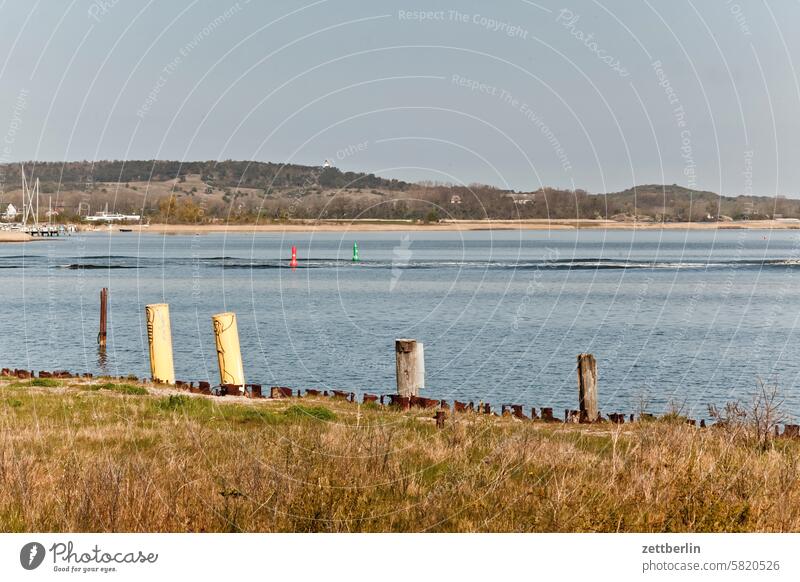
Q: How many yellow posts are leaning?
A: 2